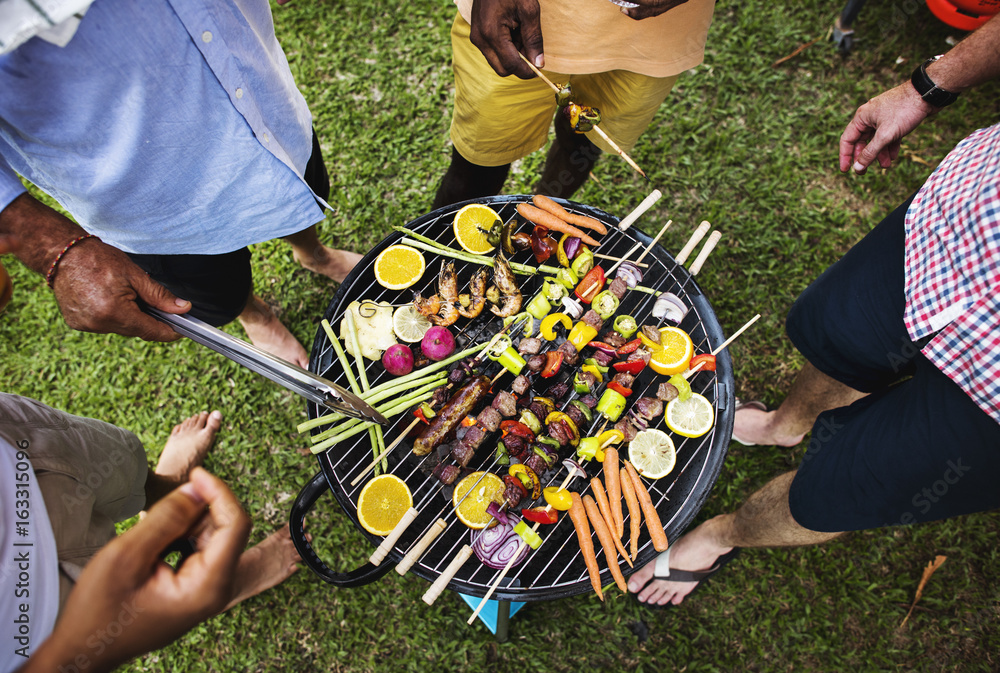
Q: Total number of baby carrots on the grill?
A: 8